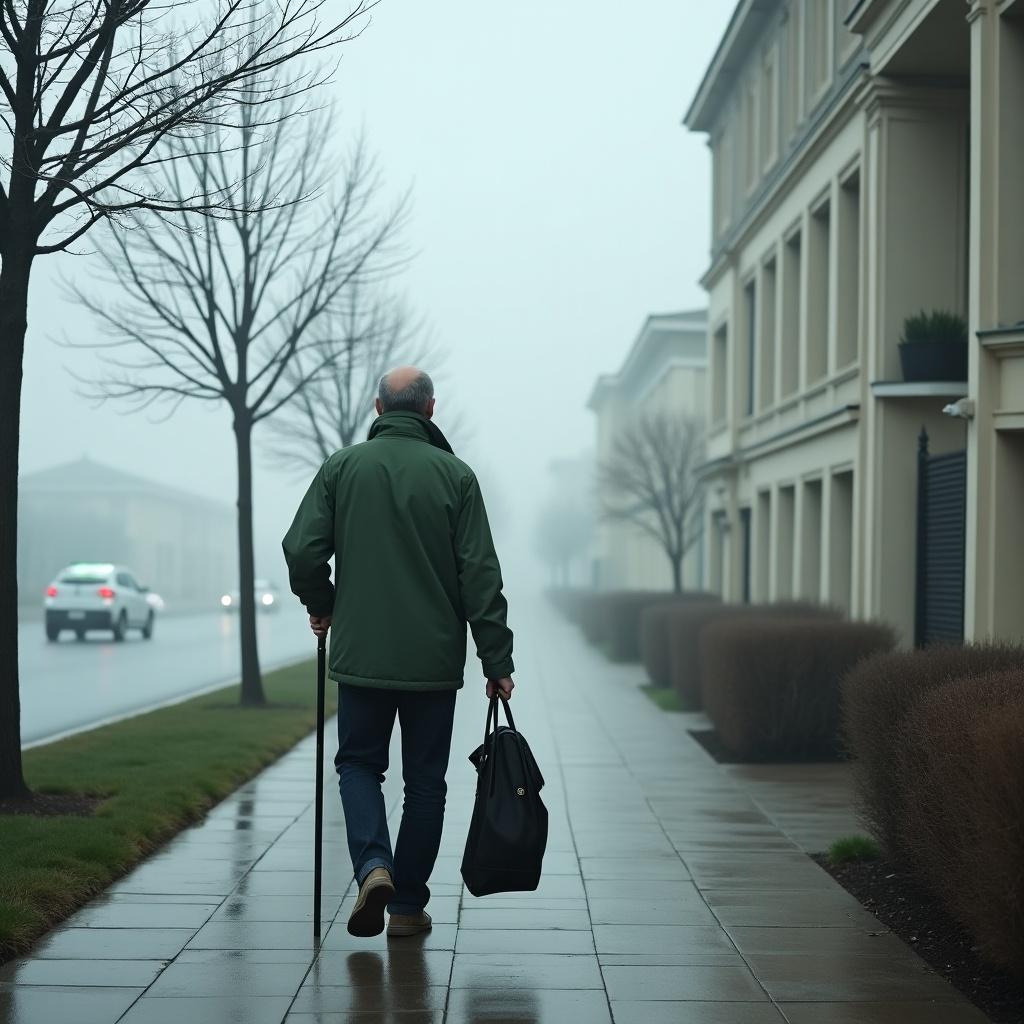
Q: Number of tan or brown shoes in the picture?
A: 2